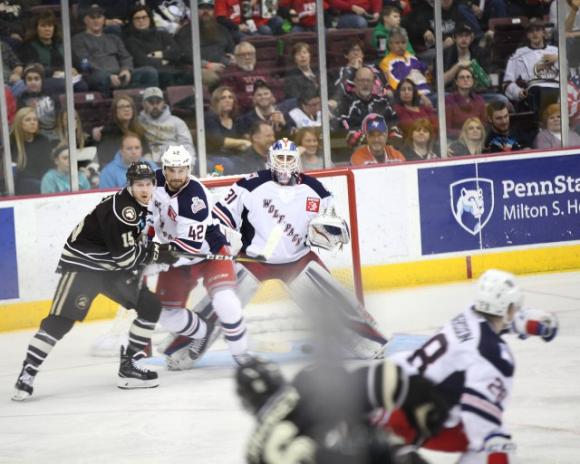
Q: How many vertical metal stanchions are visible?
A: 6